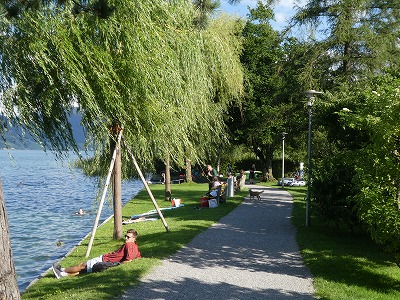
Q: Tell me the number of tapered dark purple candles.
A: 0